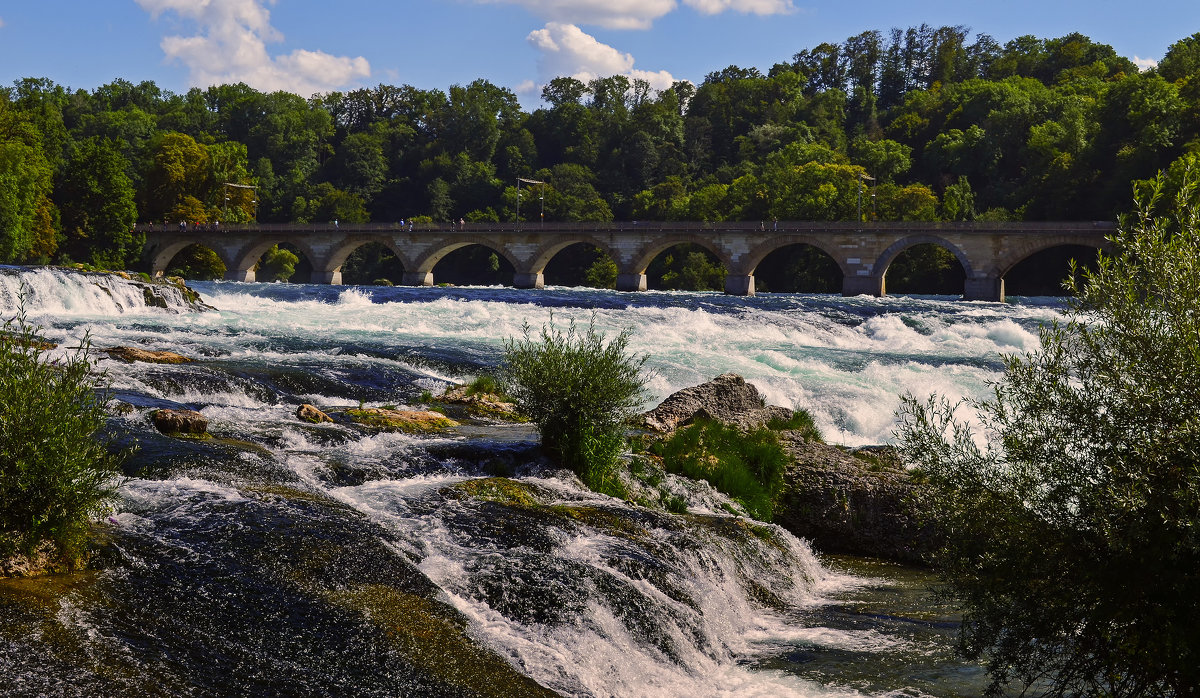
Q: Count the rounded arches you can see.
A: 9